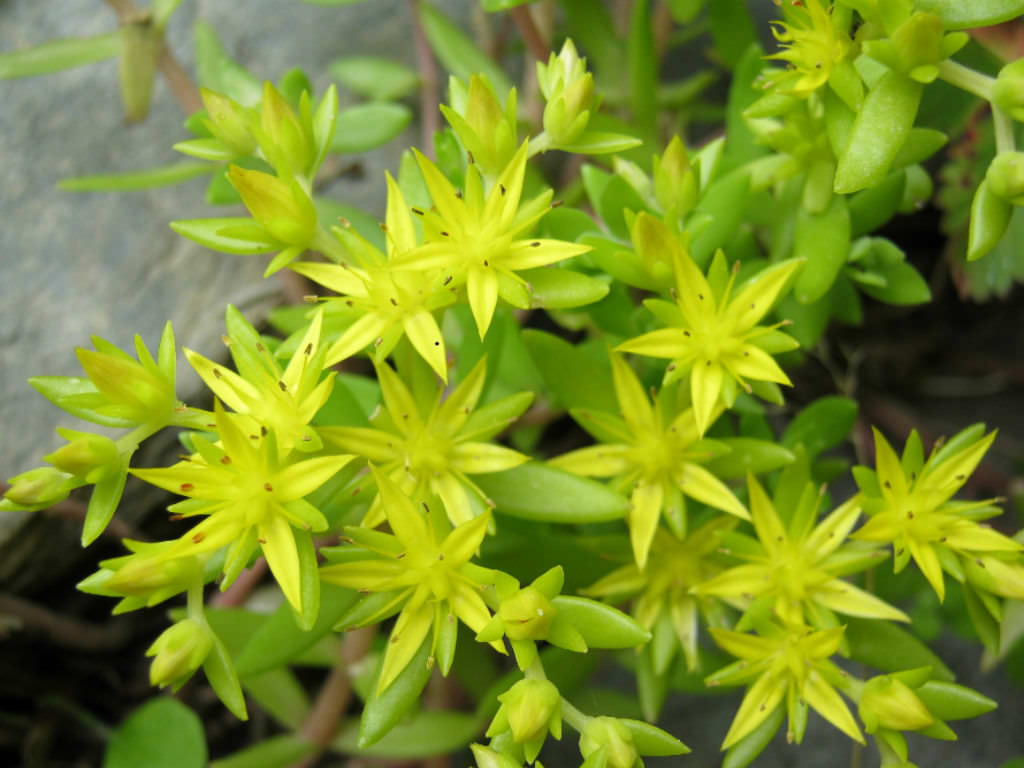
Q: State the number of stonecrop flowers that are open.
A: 13